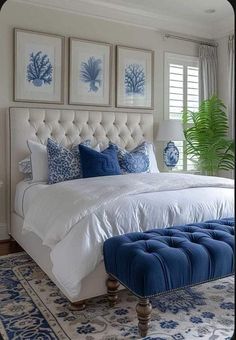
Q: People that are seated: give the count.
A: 0